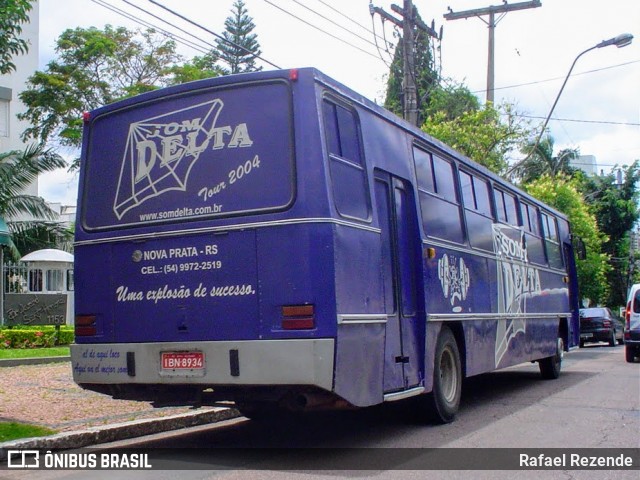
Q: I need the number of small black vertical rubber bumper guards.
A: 2